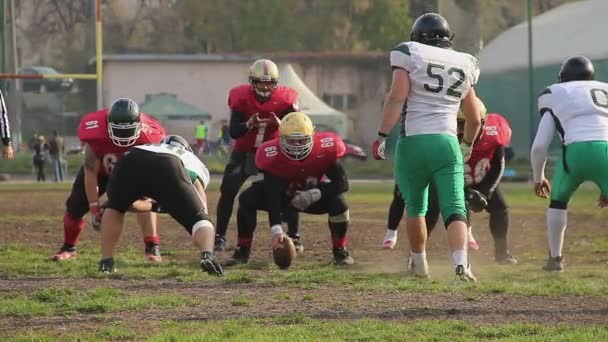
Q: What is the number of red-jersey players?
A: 4